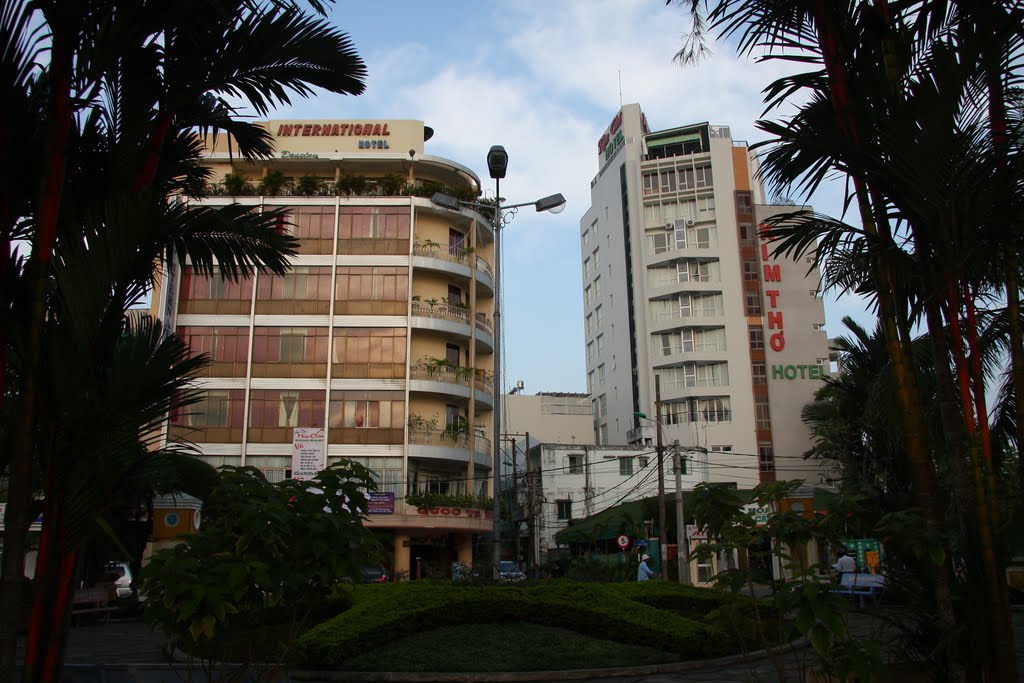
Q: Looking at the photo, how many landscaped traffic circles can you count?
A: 1